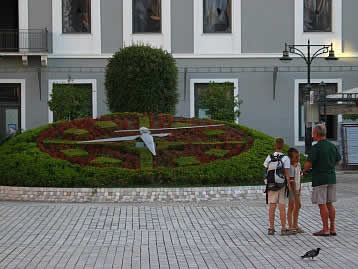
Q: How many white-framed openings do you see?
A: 9